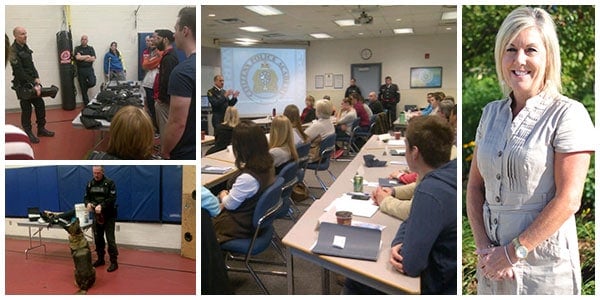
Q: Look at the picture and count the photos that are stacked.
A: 2